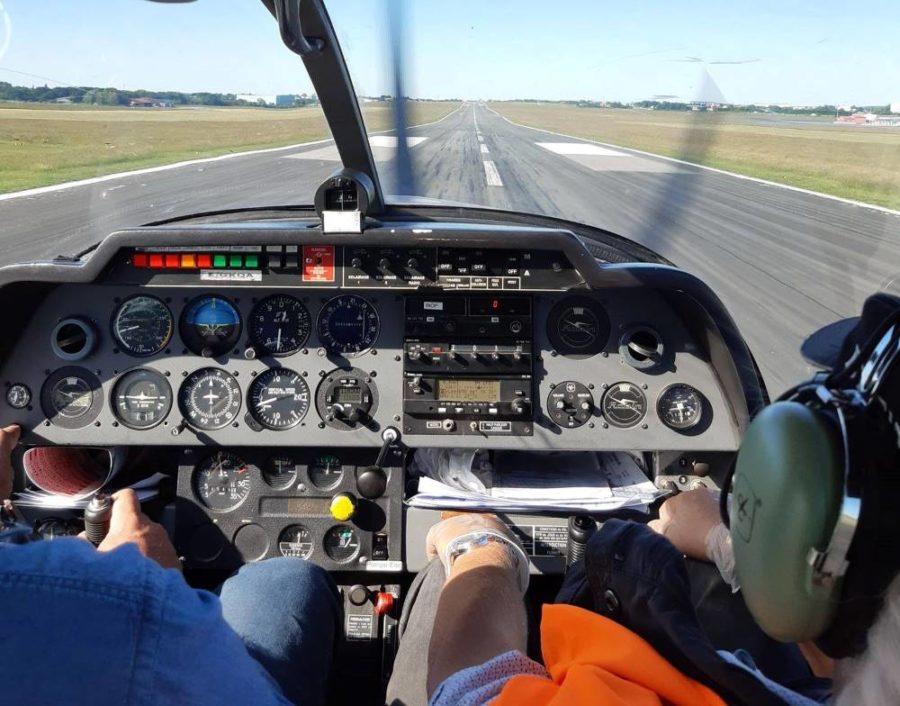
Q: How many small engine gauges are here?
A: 4